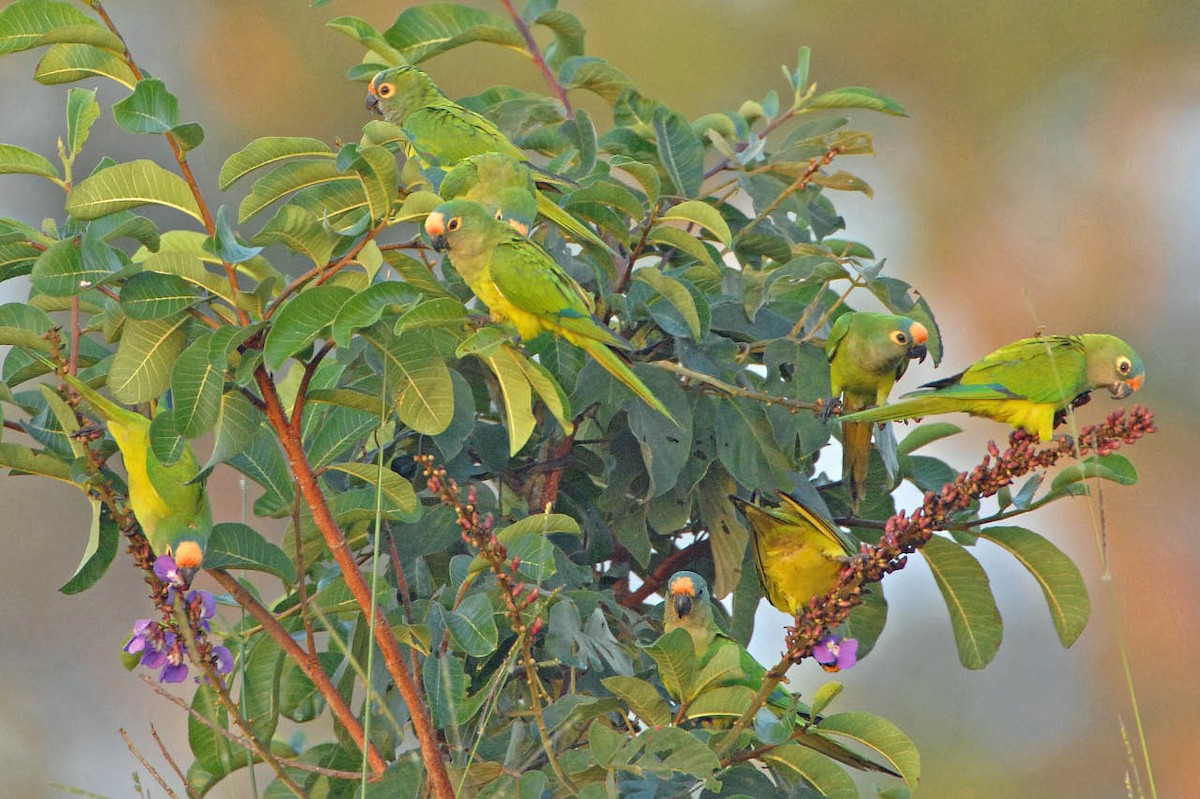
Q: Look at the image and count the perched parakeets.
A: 8